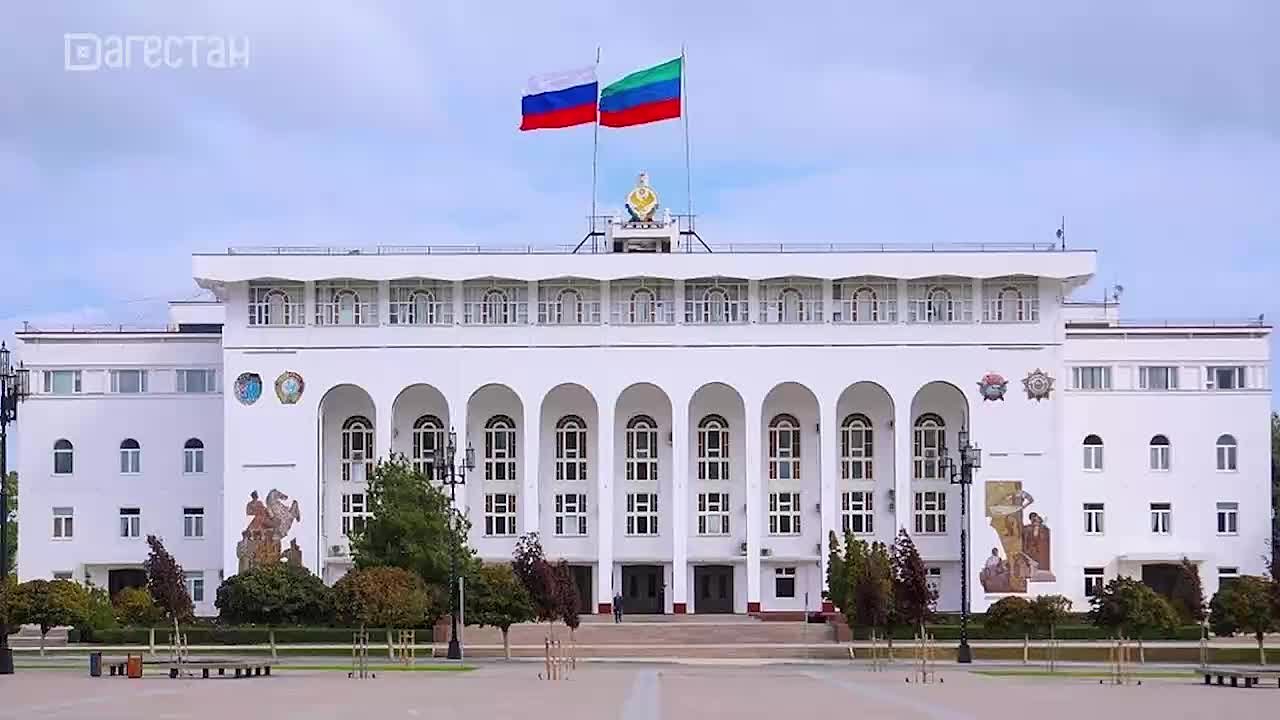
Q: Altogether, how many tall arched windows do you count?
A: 9